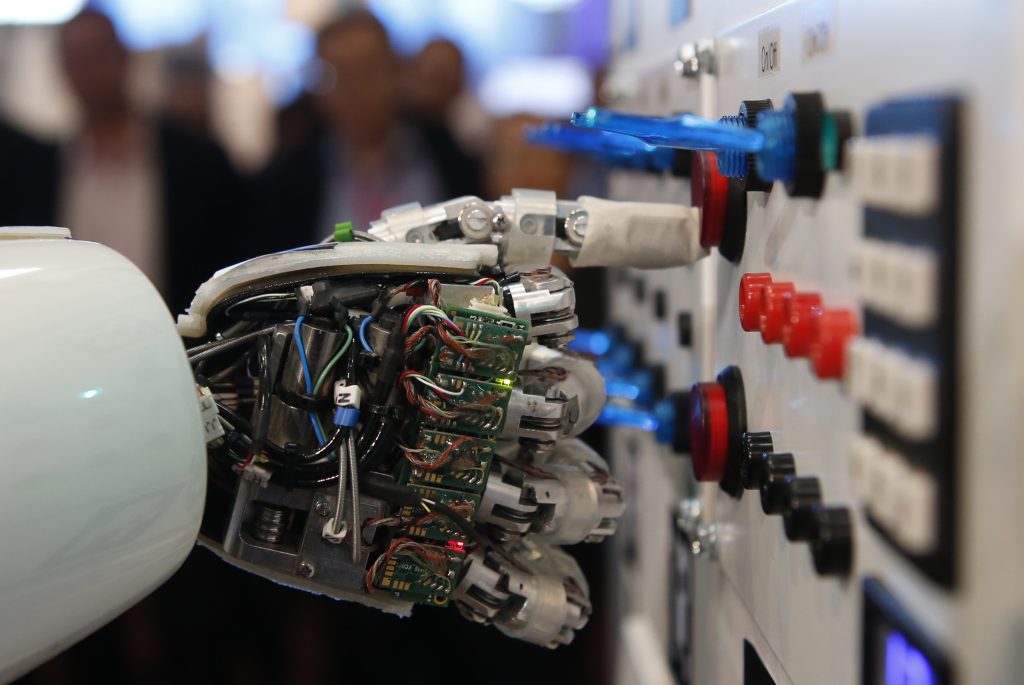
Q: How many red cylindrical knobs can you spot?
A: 4